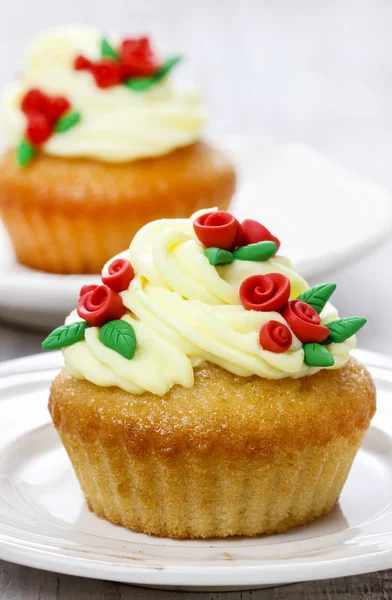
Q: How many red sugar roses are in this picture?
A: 14